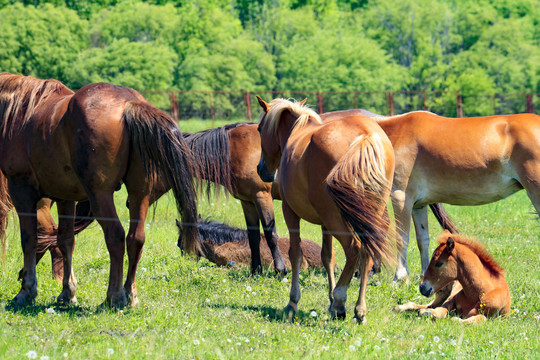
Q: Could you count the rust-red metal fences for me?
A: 1